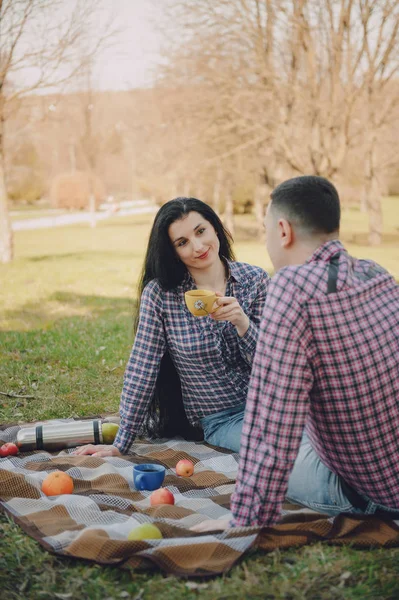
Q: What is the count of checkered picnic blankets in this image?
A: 1